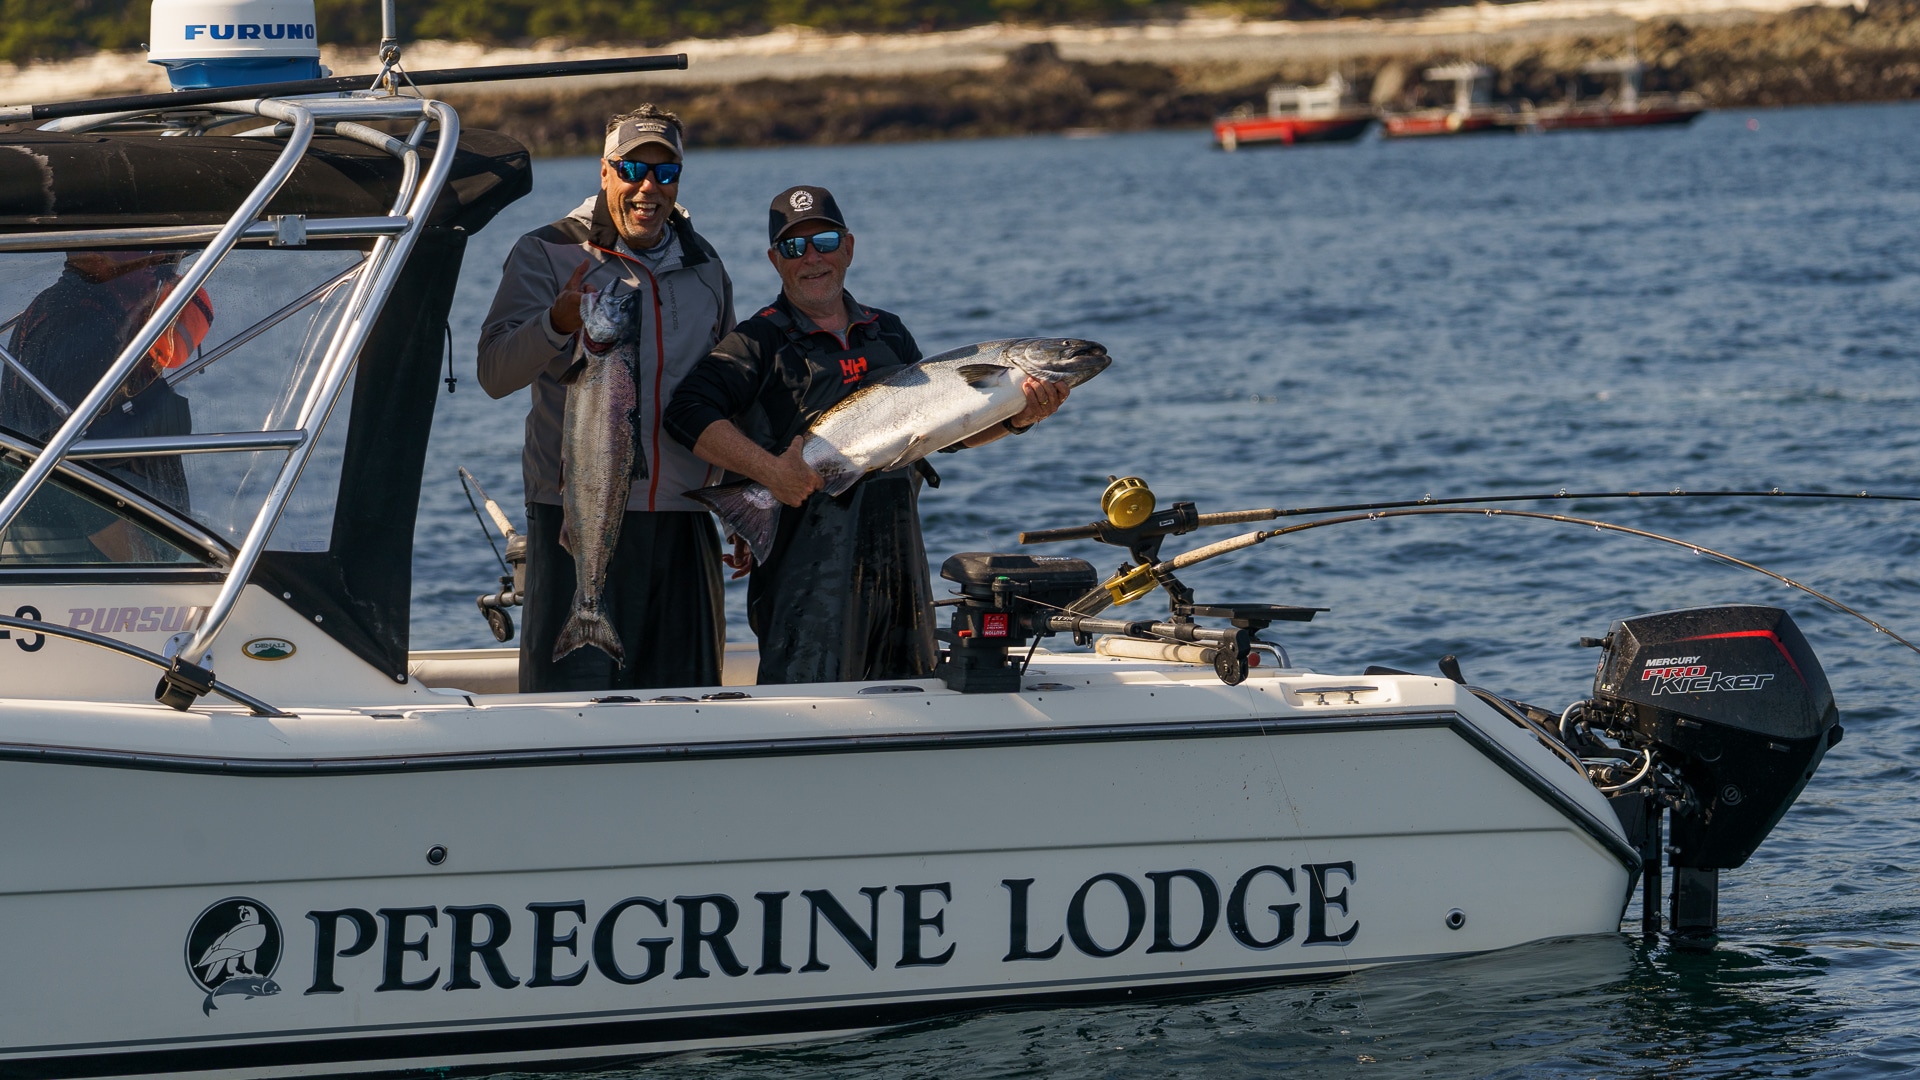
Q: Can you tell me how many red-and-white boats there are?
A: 3